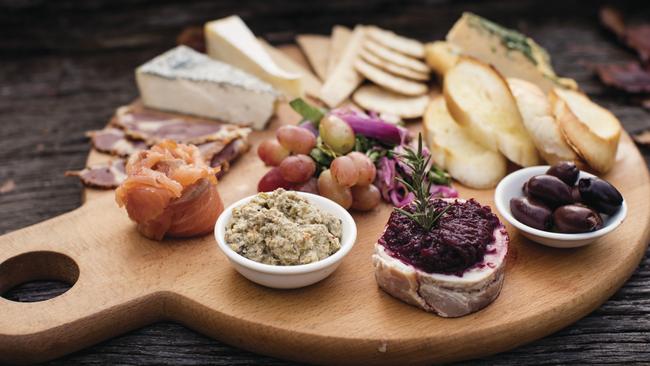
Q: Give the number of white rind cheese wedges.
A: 2